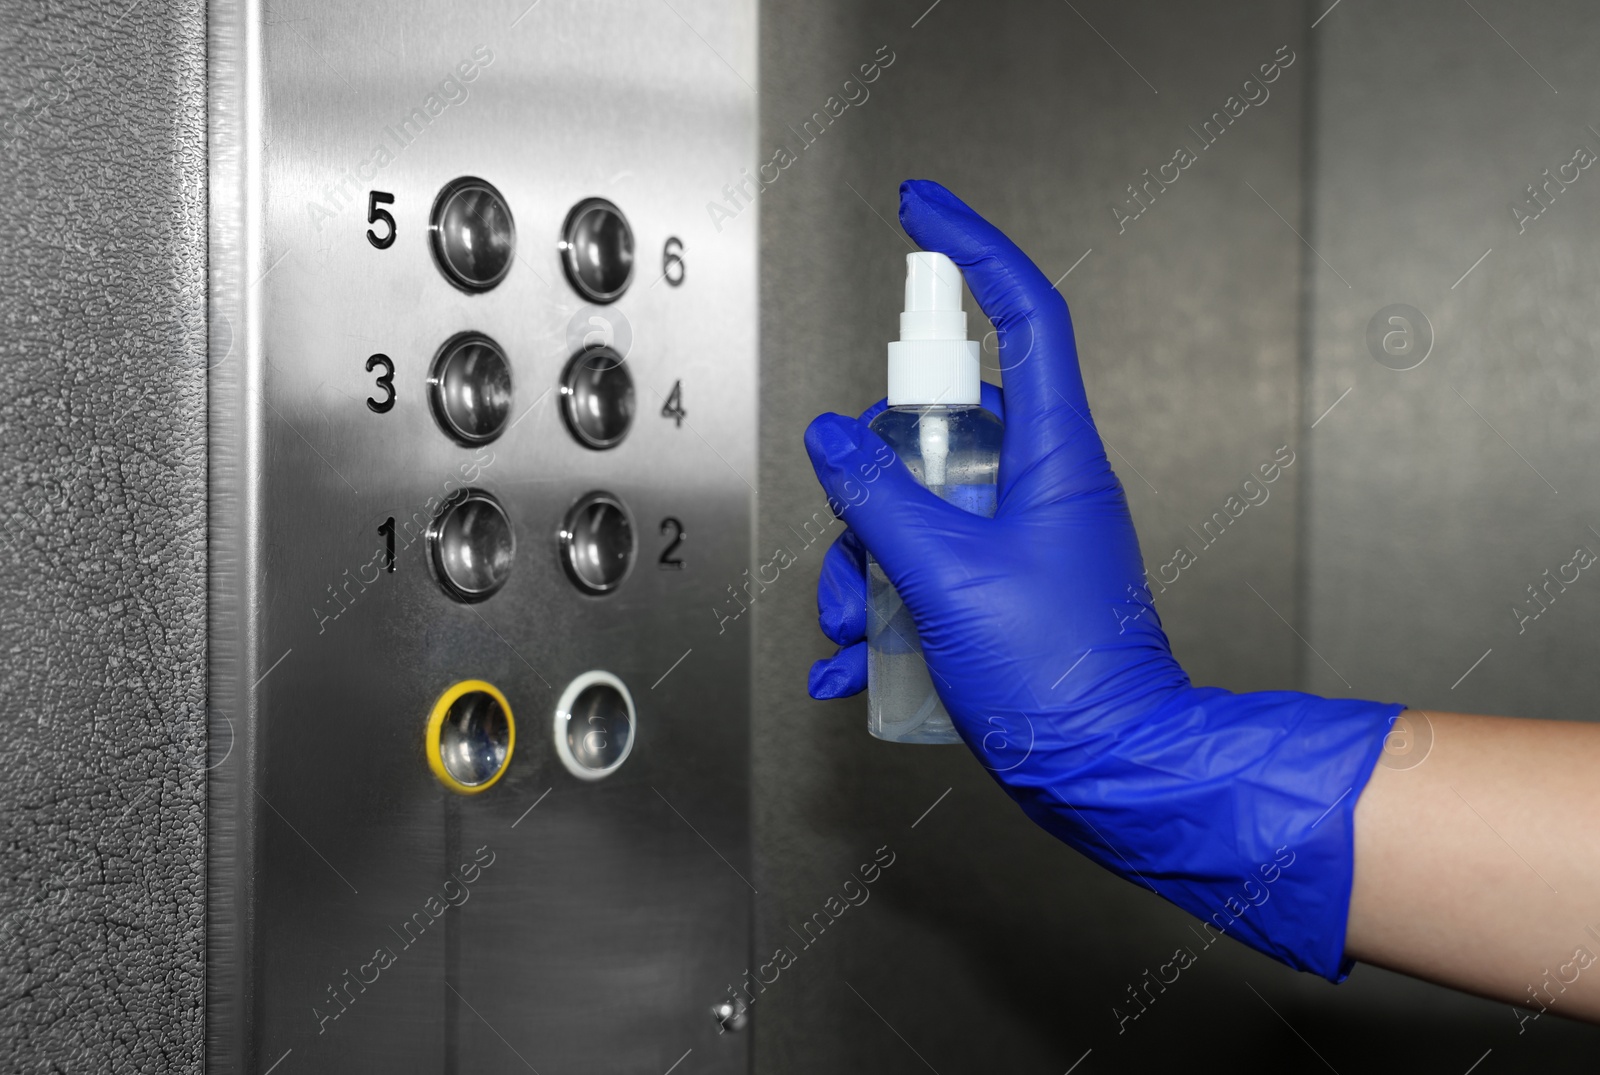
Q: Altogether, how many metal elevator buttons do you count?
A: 8